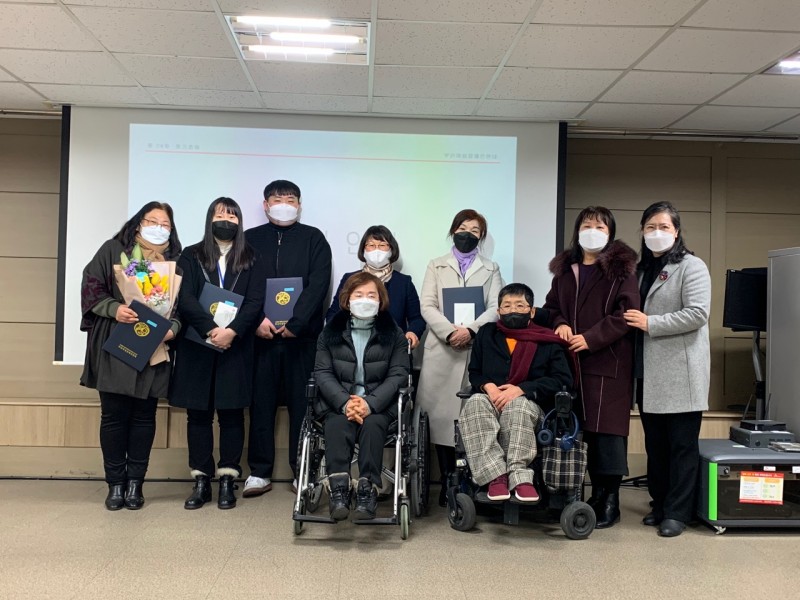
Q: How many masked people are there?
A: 9